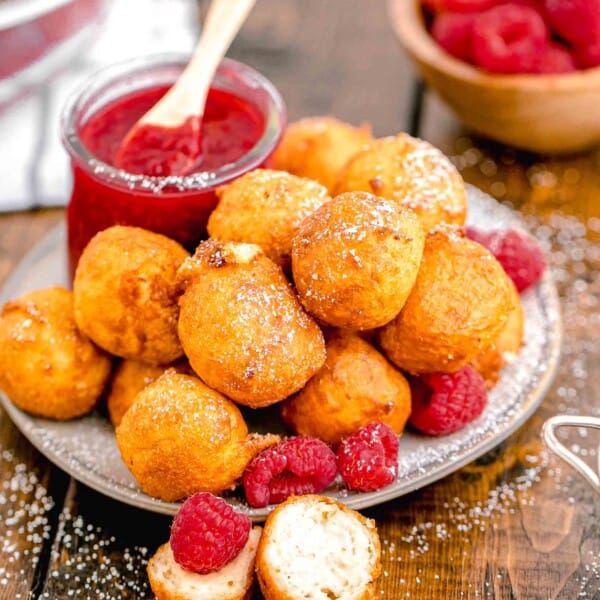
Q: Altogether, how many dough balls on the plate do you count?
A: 12